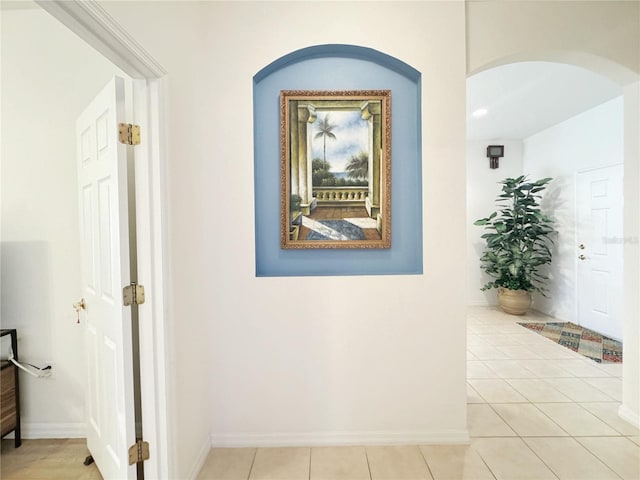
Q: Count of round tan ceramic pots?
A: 1